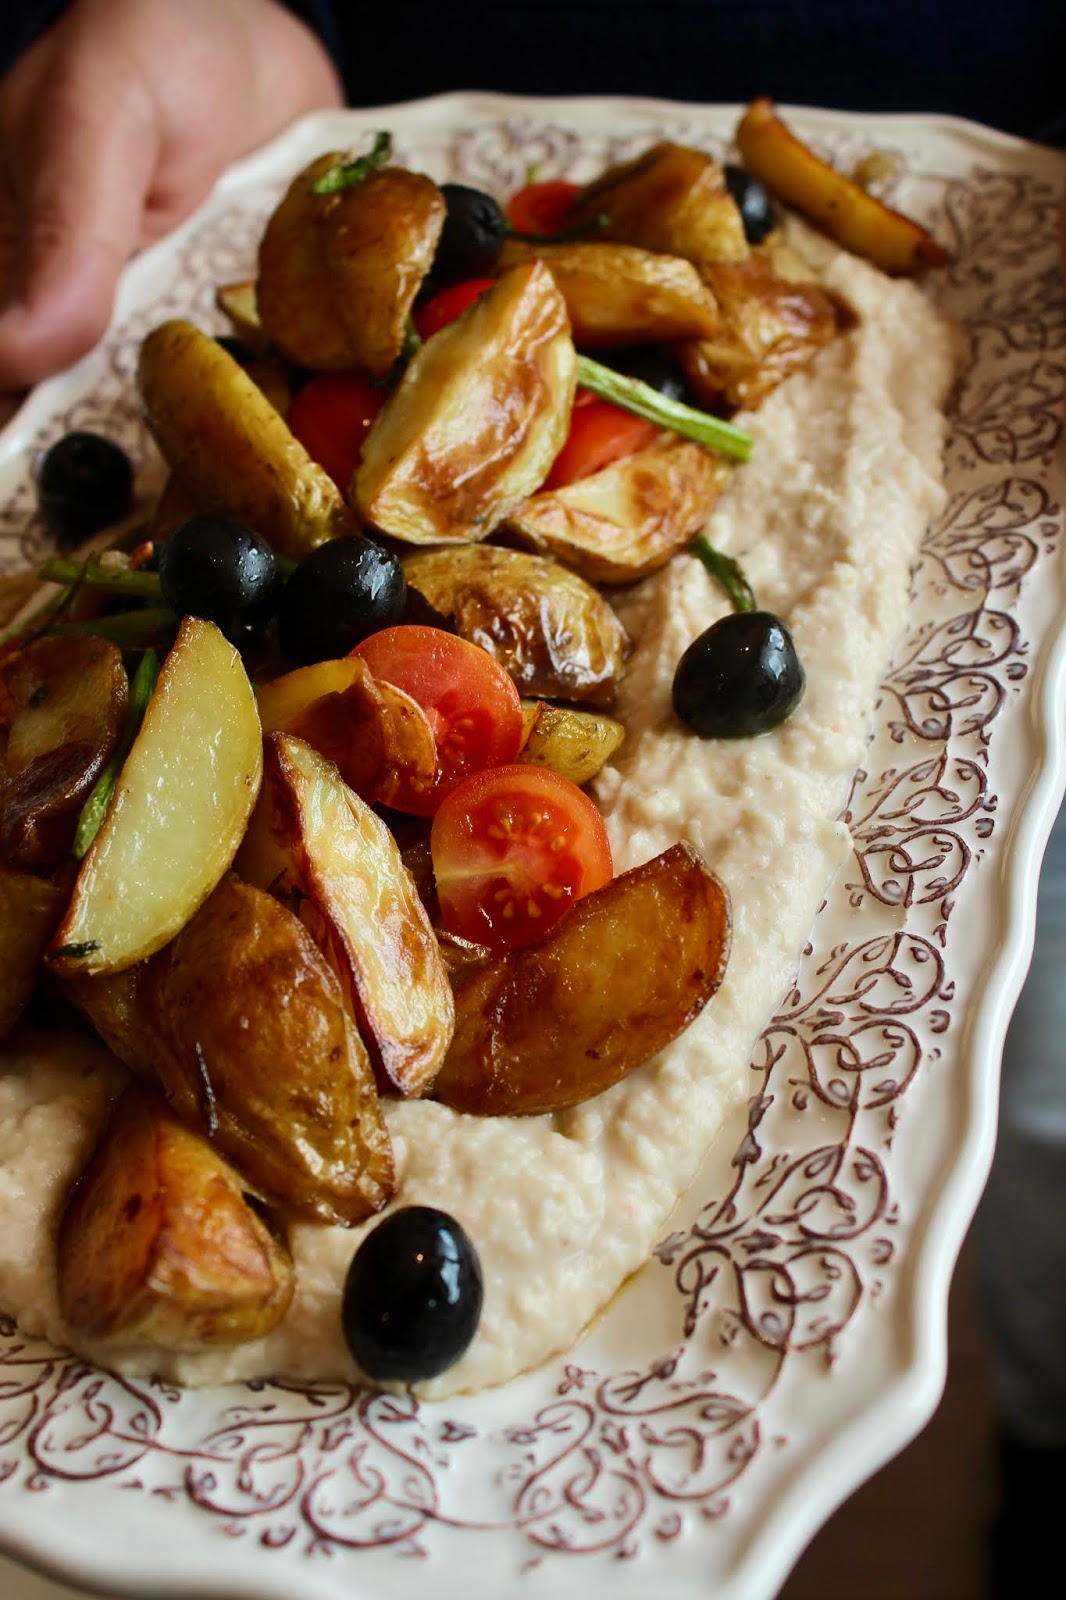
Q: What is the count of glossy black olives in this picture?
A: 8